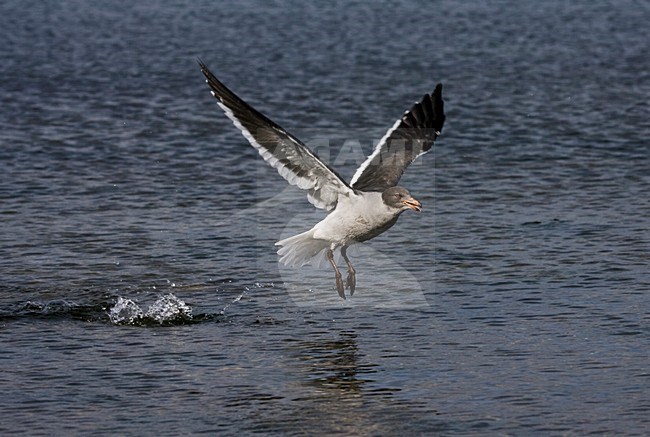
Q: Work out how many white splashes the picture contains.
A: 2